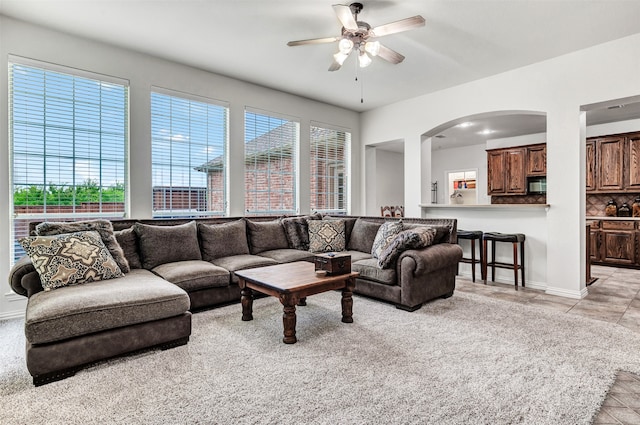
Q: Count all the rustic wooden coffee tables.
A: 1